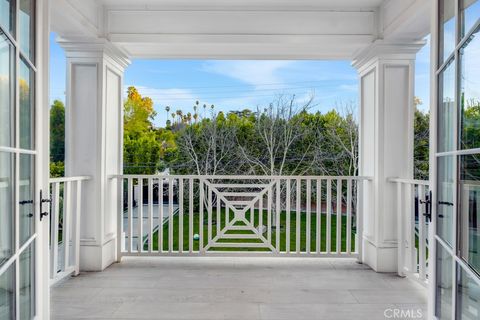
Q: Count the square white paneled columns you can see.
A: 2